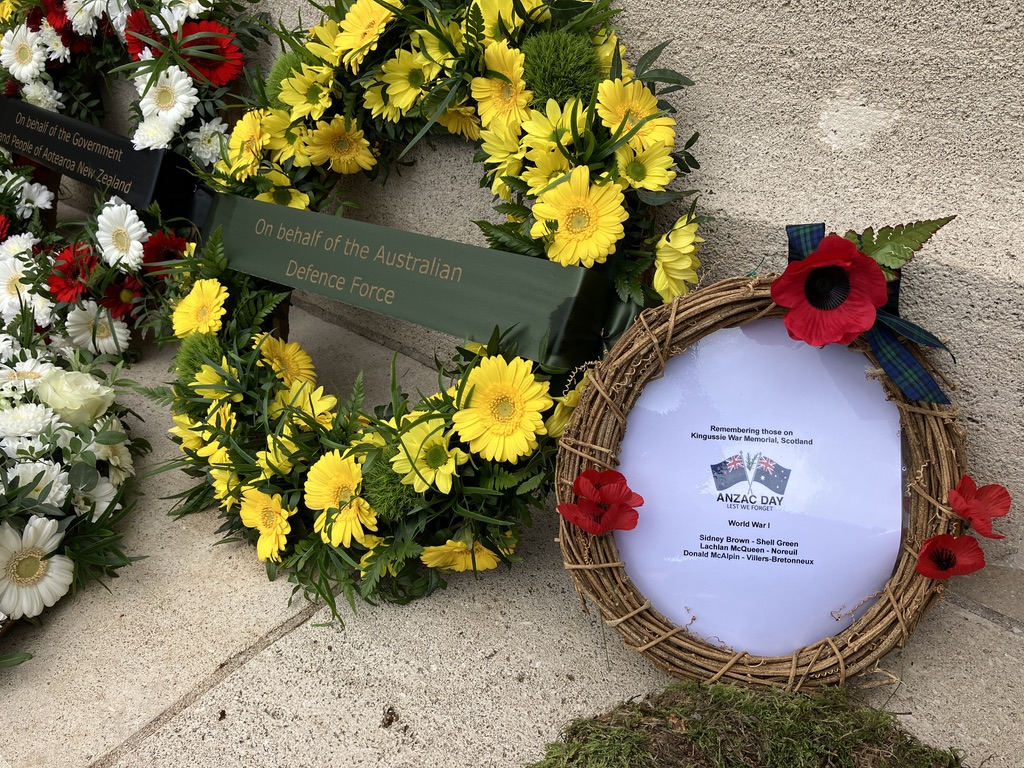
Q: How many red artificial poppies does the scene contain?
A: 5